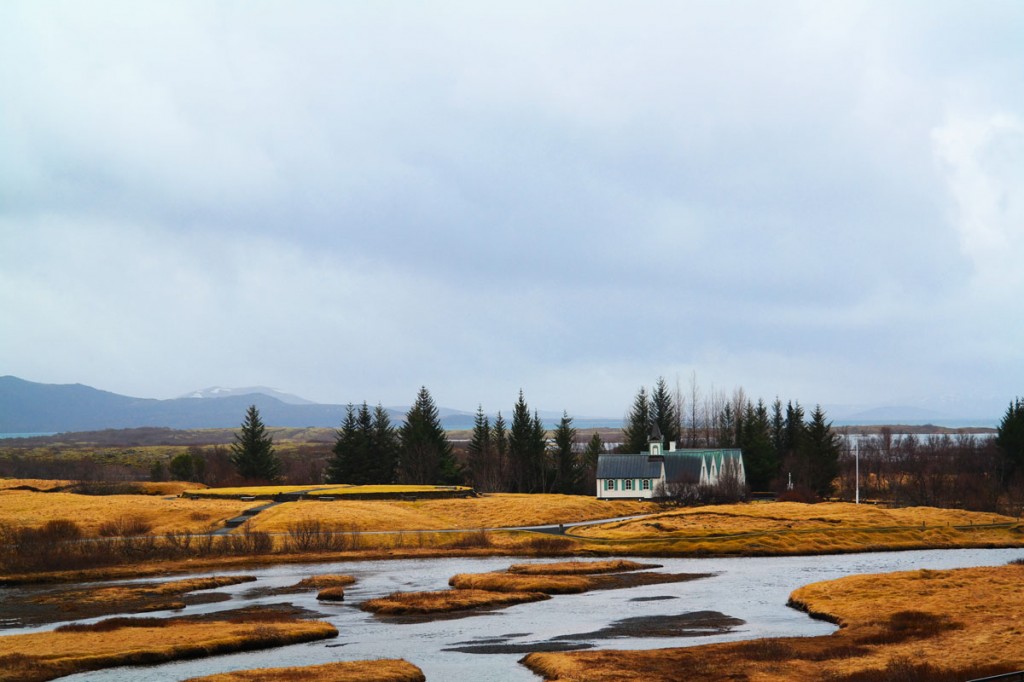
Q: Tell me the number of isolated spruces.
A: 1